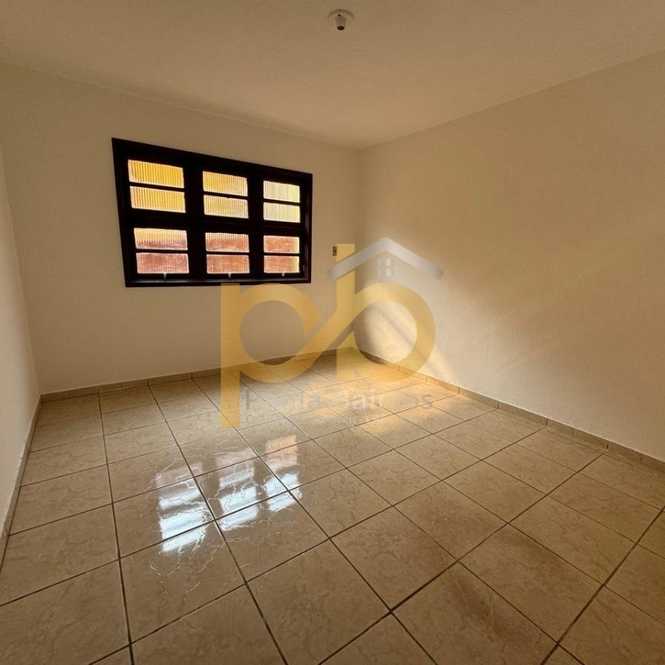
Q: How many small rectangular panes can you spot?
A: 12